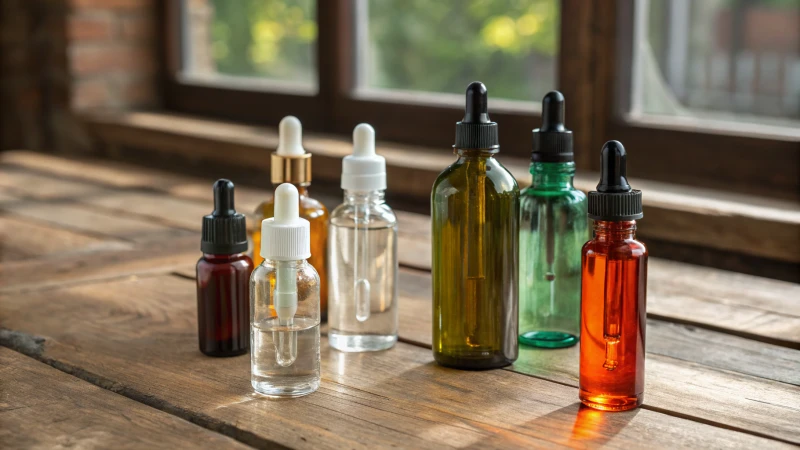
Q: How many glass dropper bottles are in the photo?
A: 7